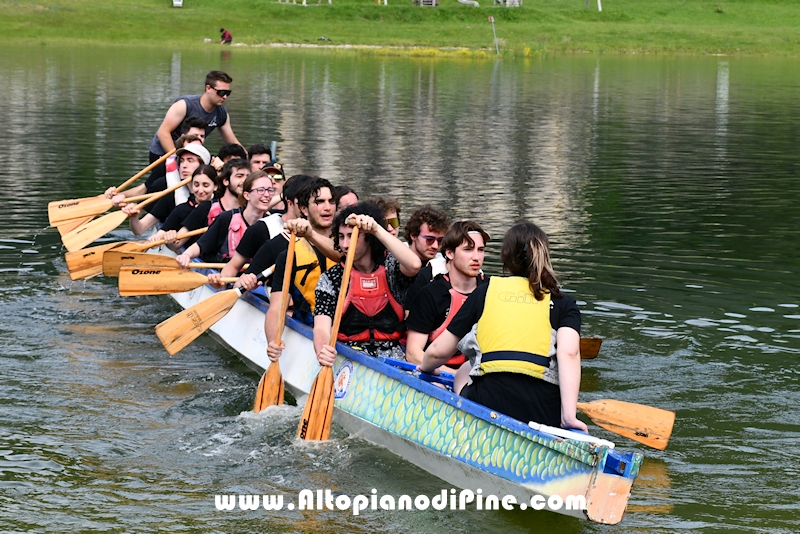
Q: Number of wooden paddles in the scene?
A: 12